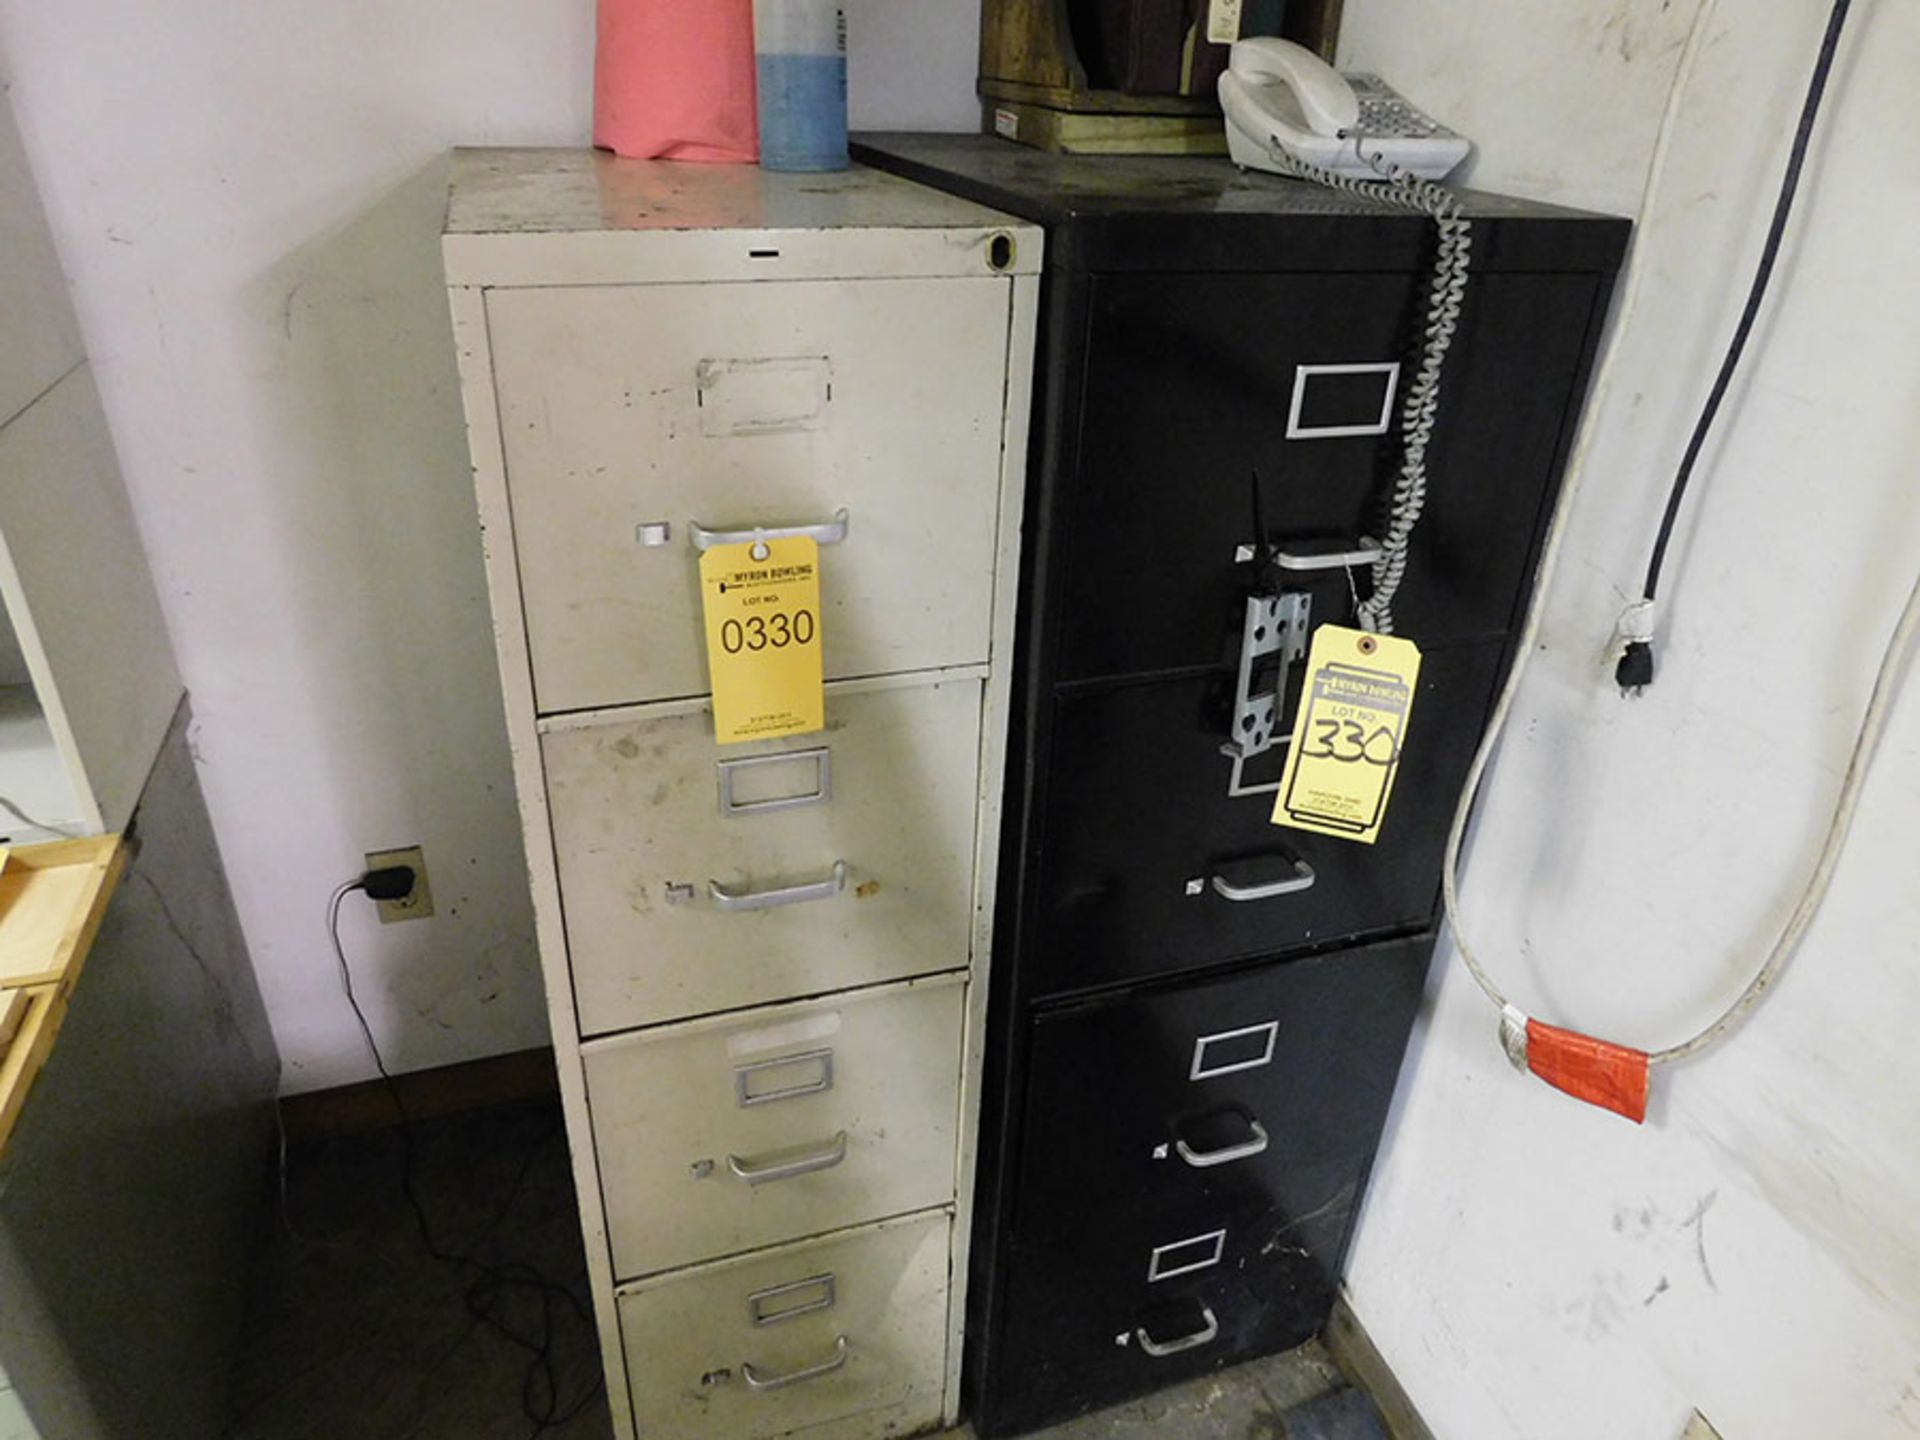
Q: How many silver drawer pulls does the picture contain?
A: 8